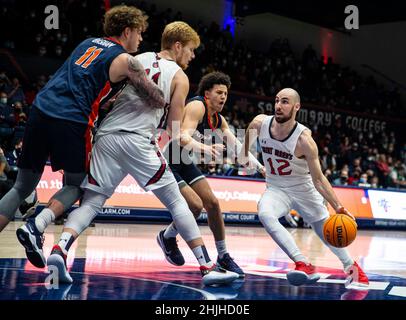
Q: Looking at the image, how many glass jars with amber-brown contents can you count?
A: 0